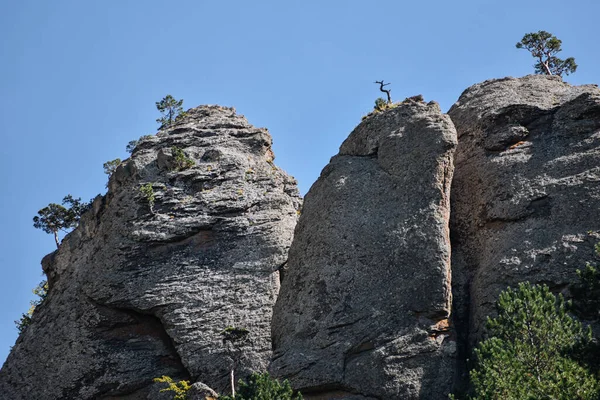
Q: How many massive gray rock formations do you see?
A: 3